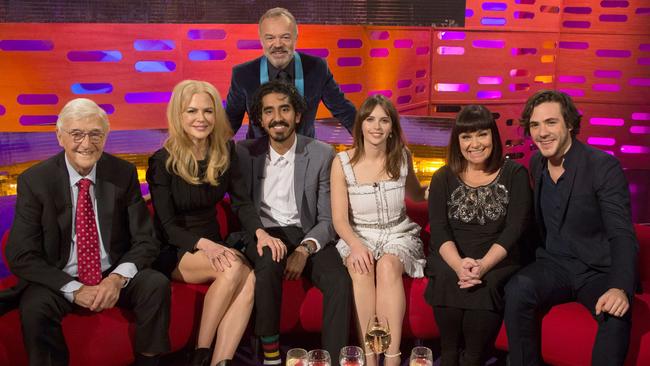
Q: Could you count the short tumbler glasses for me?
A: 4